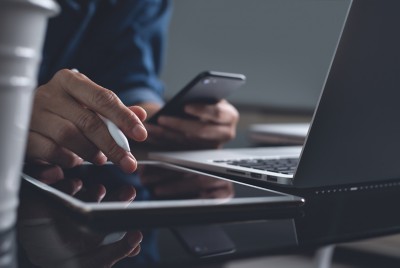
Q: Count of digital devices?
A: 3